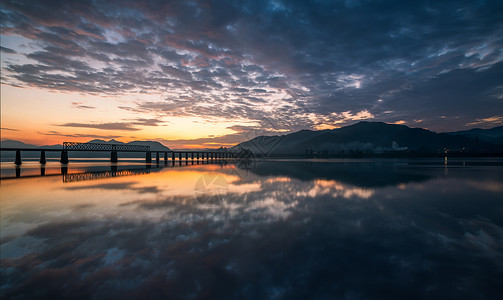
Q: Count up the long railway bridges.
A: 1